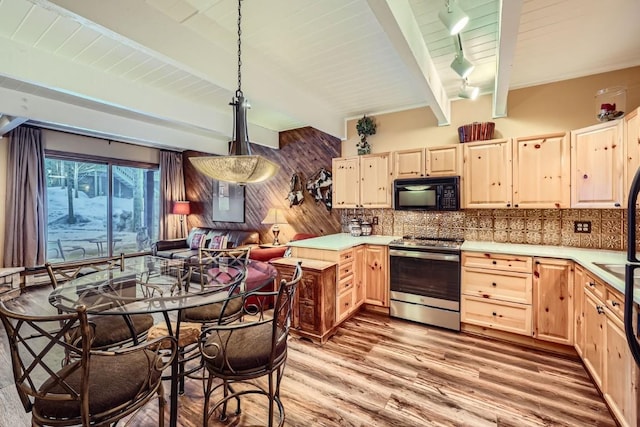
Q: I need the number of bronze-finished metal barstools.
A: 4